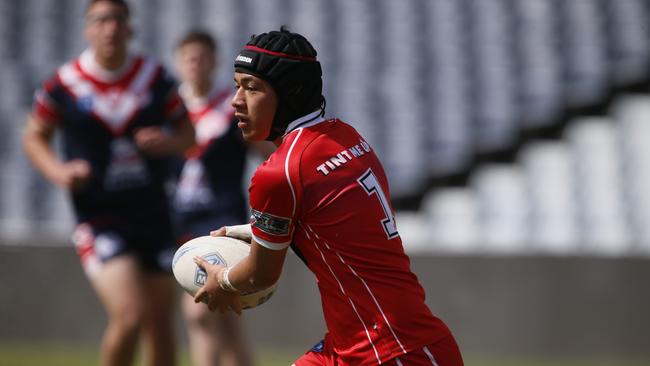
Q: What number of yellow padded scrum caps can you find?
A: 0